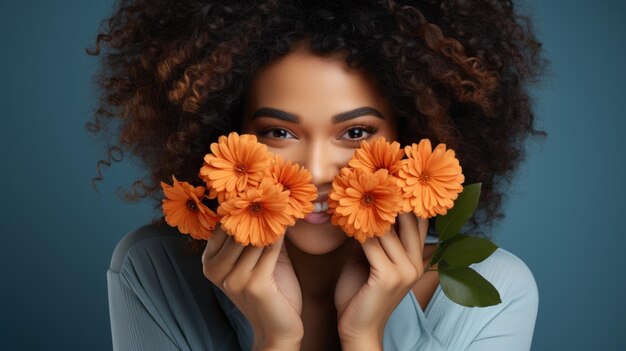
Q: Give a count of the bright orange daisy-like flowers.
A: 7